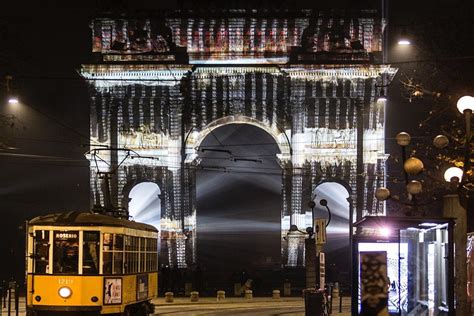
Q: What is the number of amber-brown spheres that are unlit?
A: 5